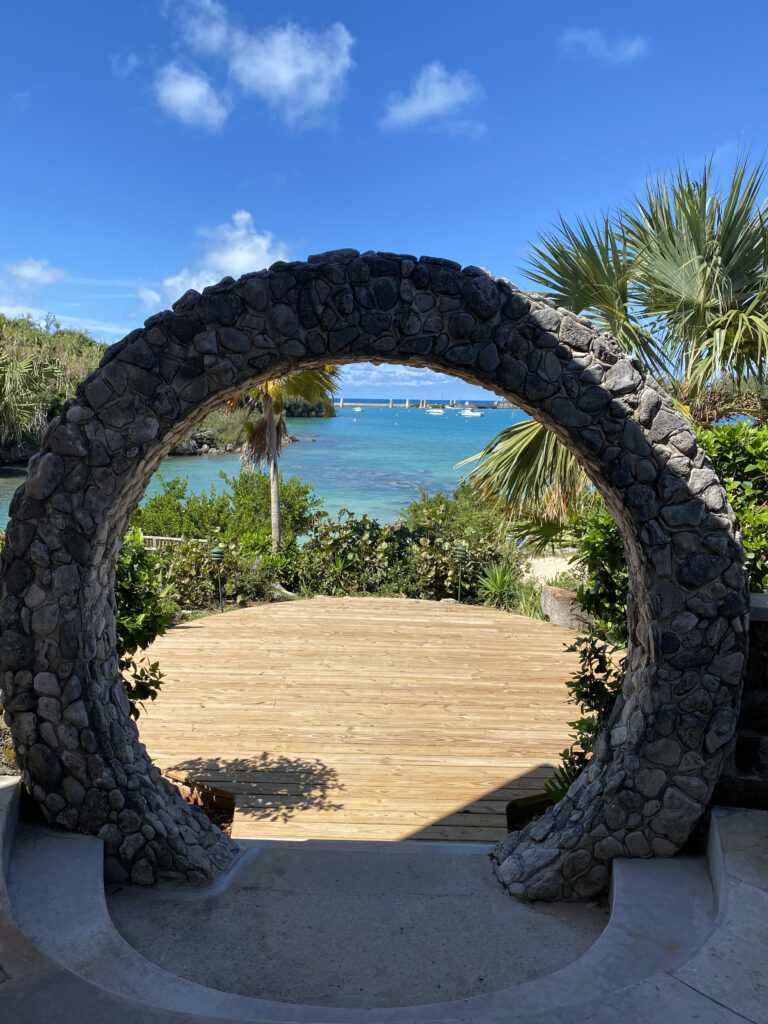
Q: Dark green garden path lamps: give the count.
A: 2